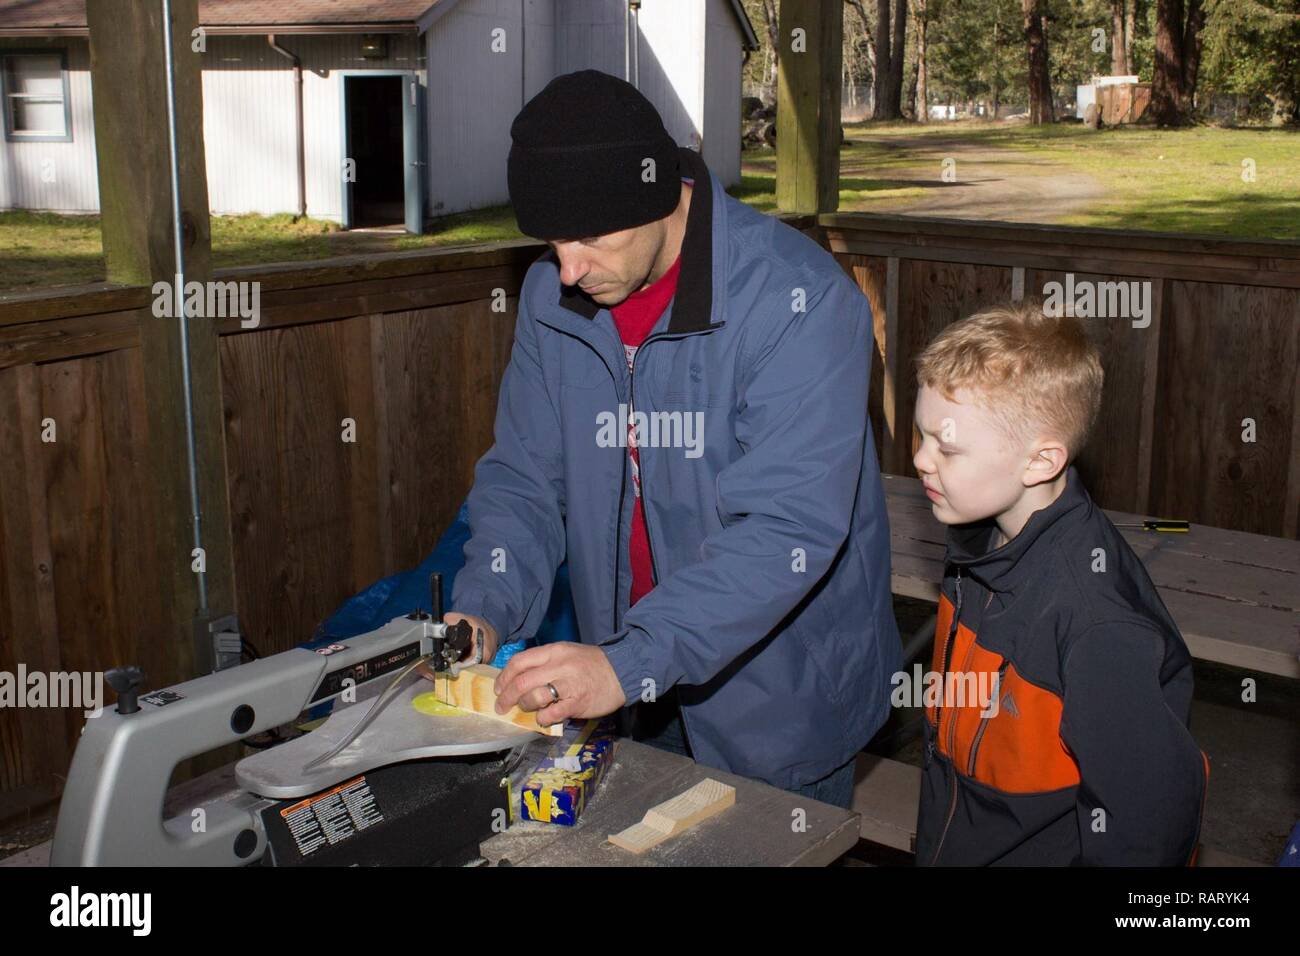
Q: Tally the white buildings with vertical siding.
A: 1